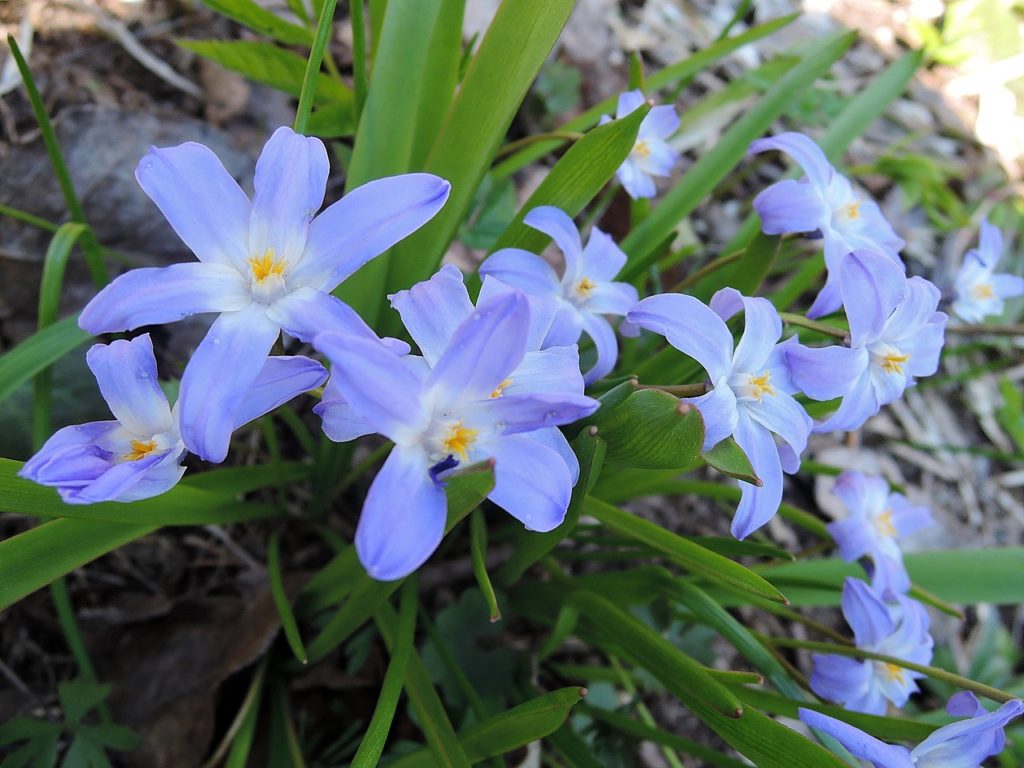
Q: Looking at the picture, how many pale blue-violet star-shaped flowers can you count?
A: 13